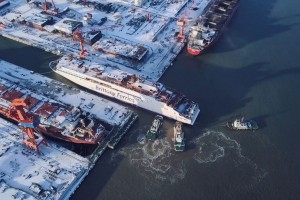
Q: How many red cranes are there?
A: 4